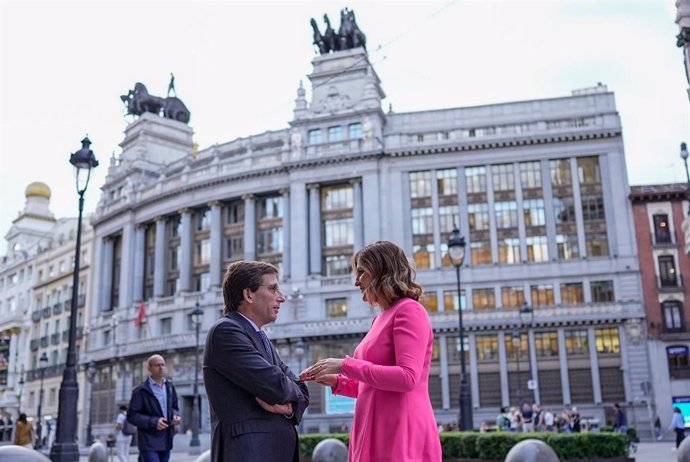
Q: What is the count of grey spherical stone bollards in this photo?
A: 6